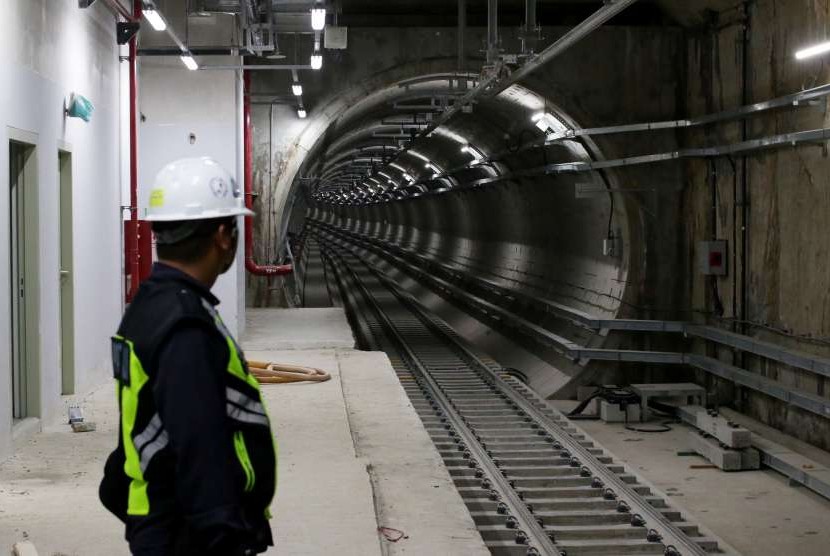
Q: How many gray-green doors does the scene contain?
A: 2